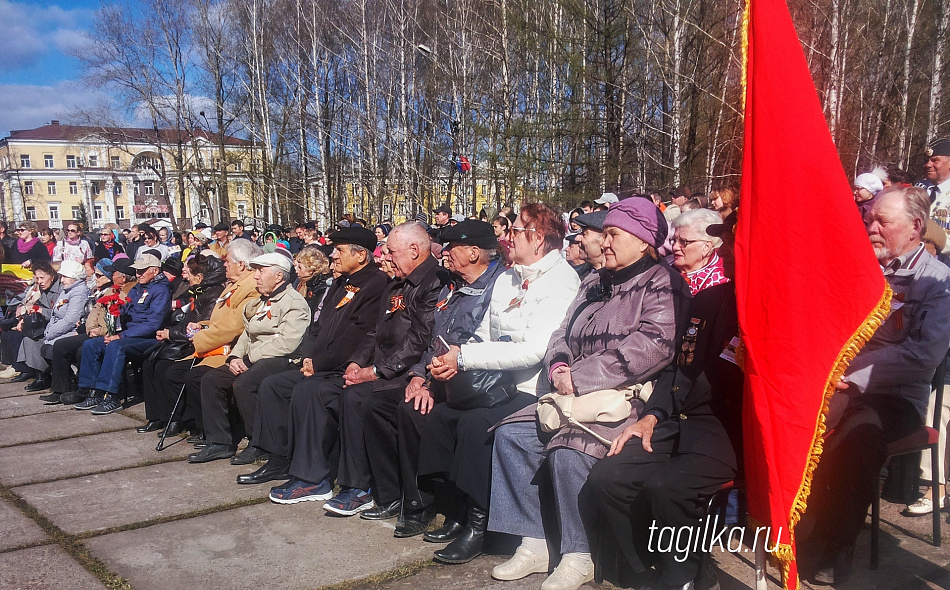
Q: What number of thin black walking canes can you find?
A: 1